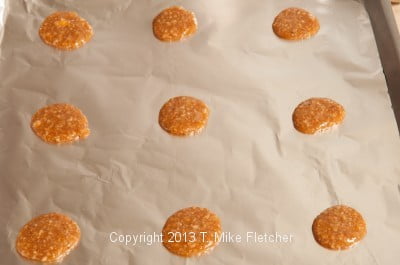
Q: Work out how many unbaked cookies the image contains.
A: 9